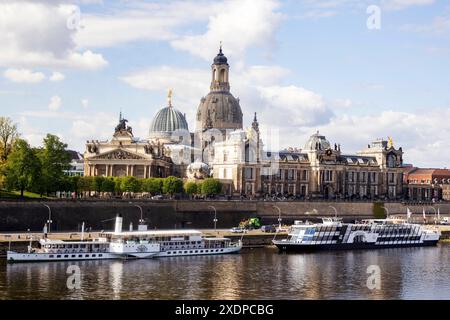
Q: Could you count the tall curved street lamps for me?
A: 7